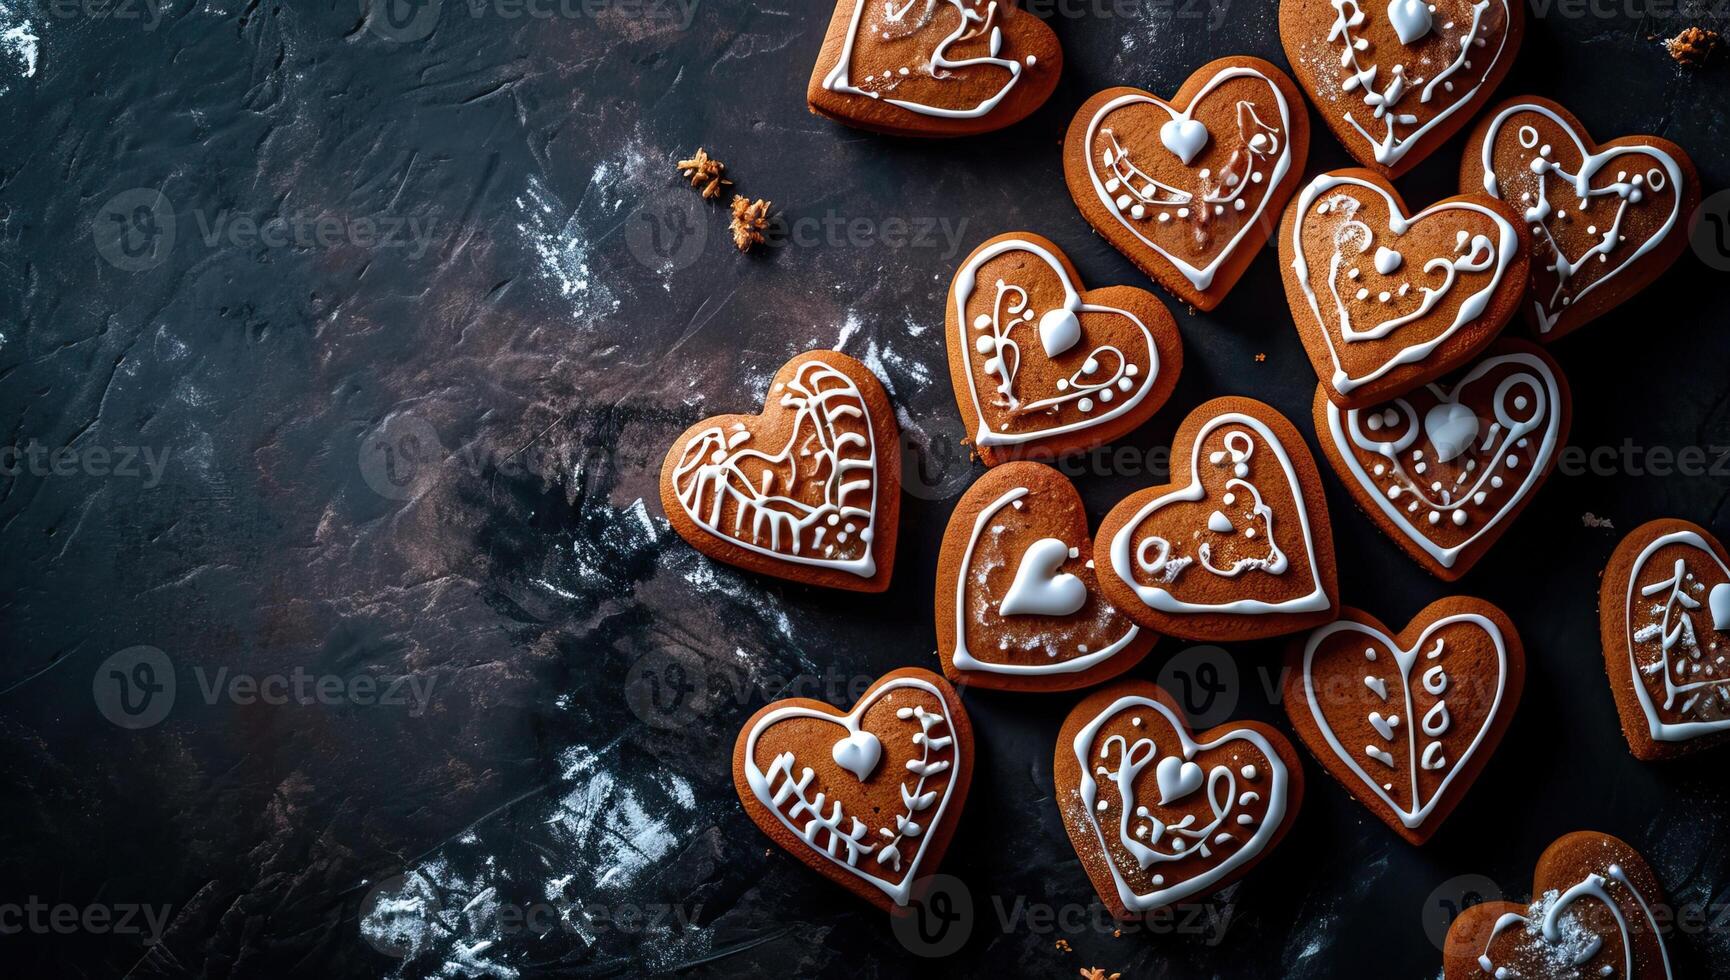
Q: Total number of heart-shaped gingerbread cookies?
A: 15